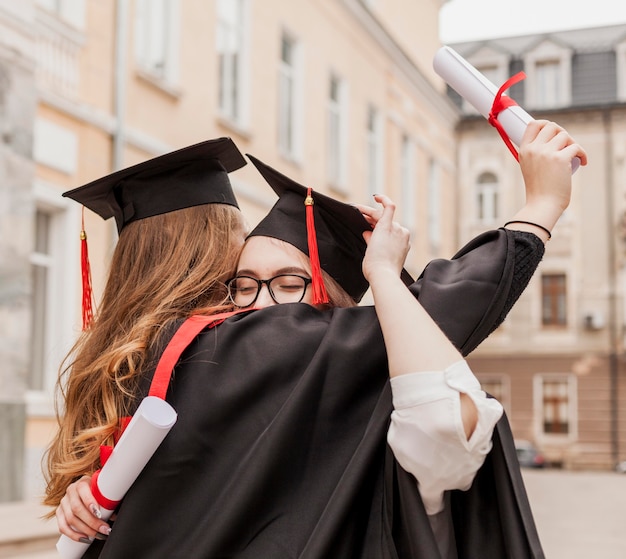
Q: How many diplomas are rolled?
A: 2